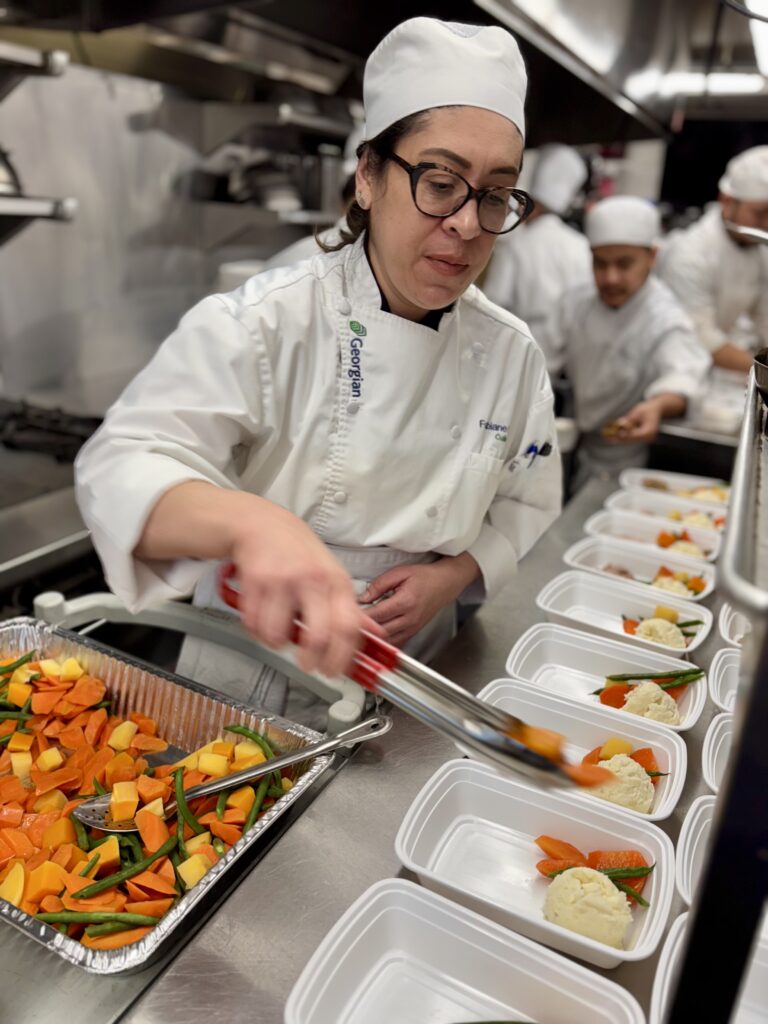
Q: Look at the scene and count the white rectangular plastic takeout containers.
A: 14